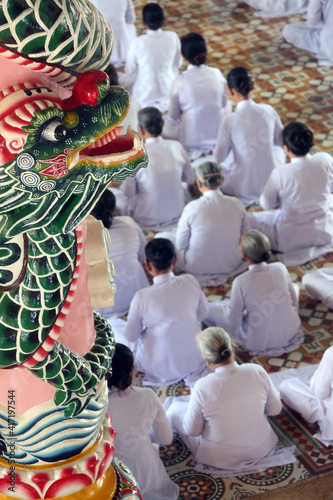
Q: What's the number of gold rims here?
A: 2